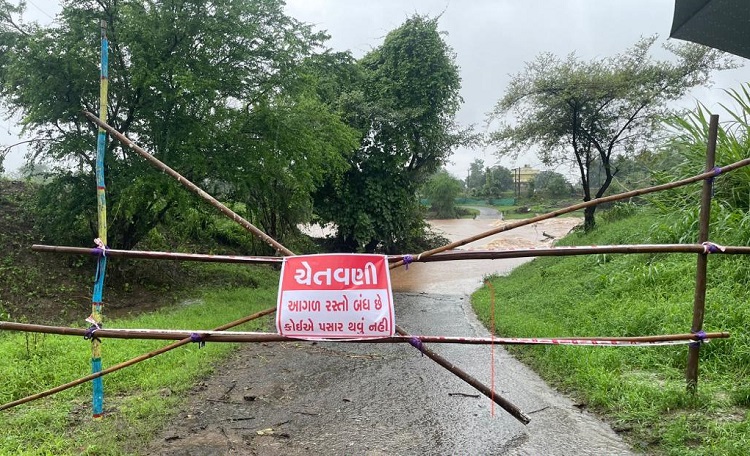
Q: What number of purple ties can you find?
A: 8